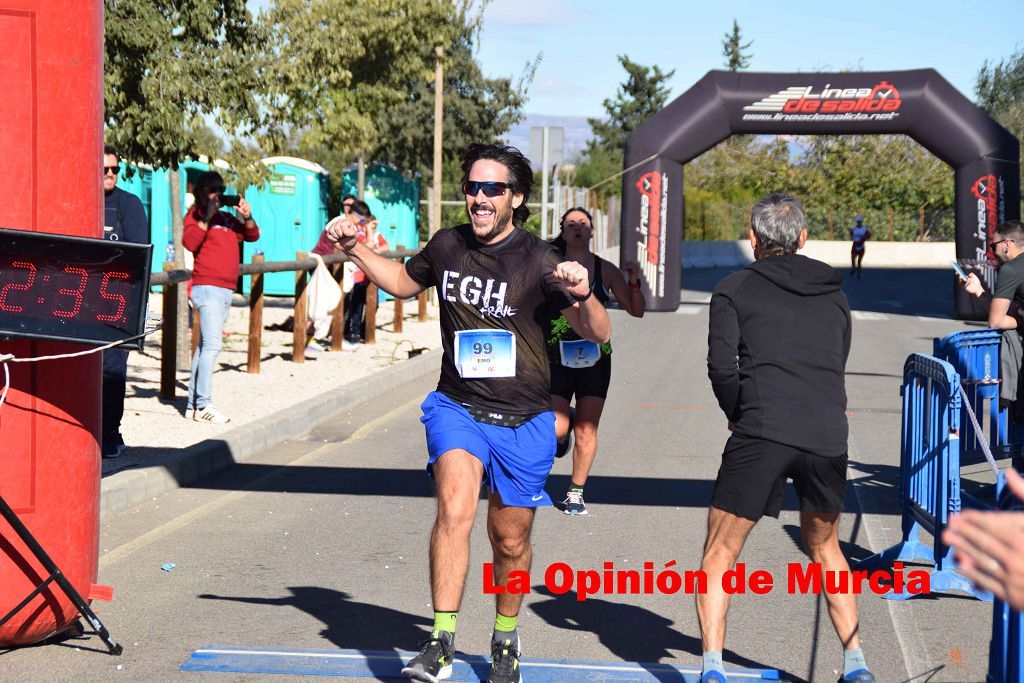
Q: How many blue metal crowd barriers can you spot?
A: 3